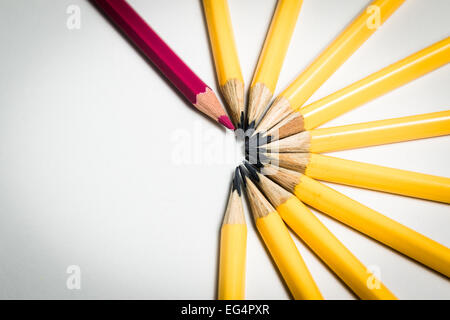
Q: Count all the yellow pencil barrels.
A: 10